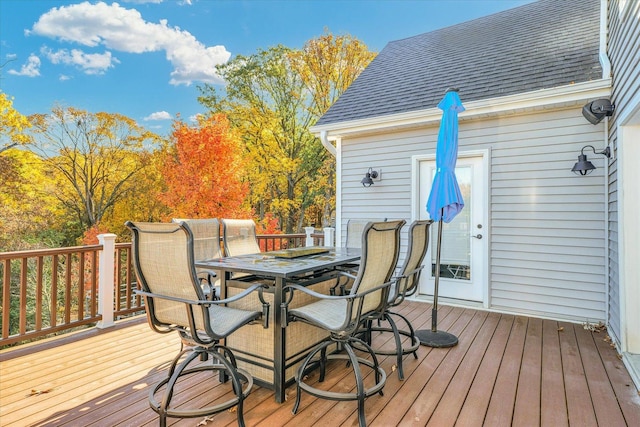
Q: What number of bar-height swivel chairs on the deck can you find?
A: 6